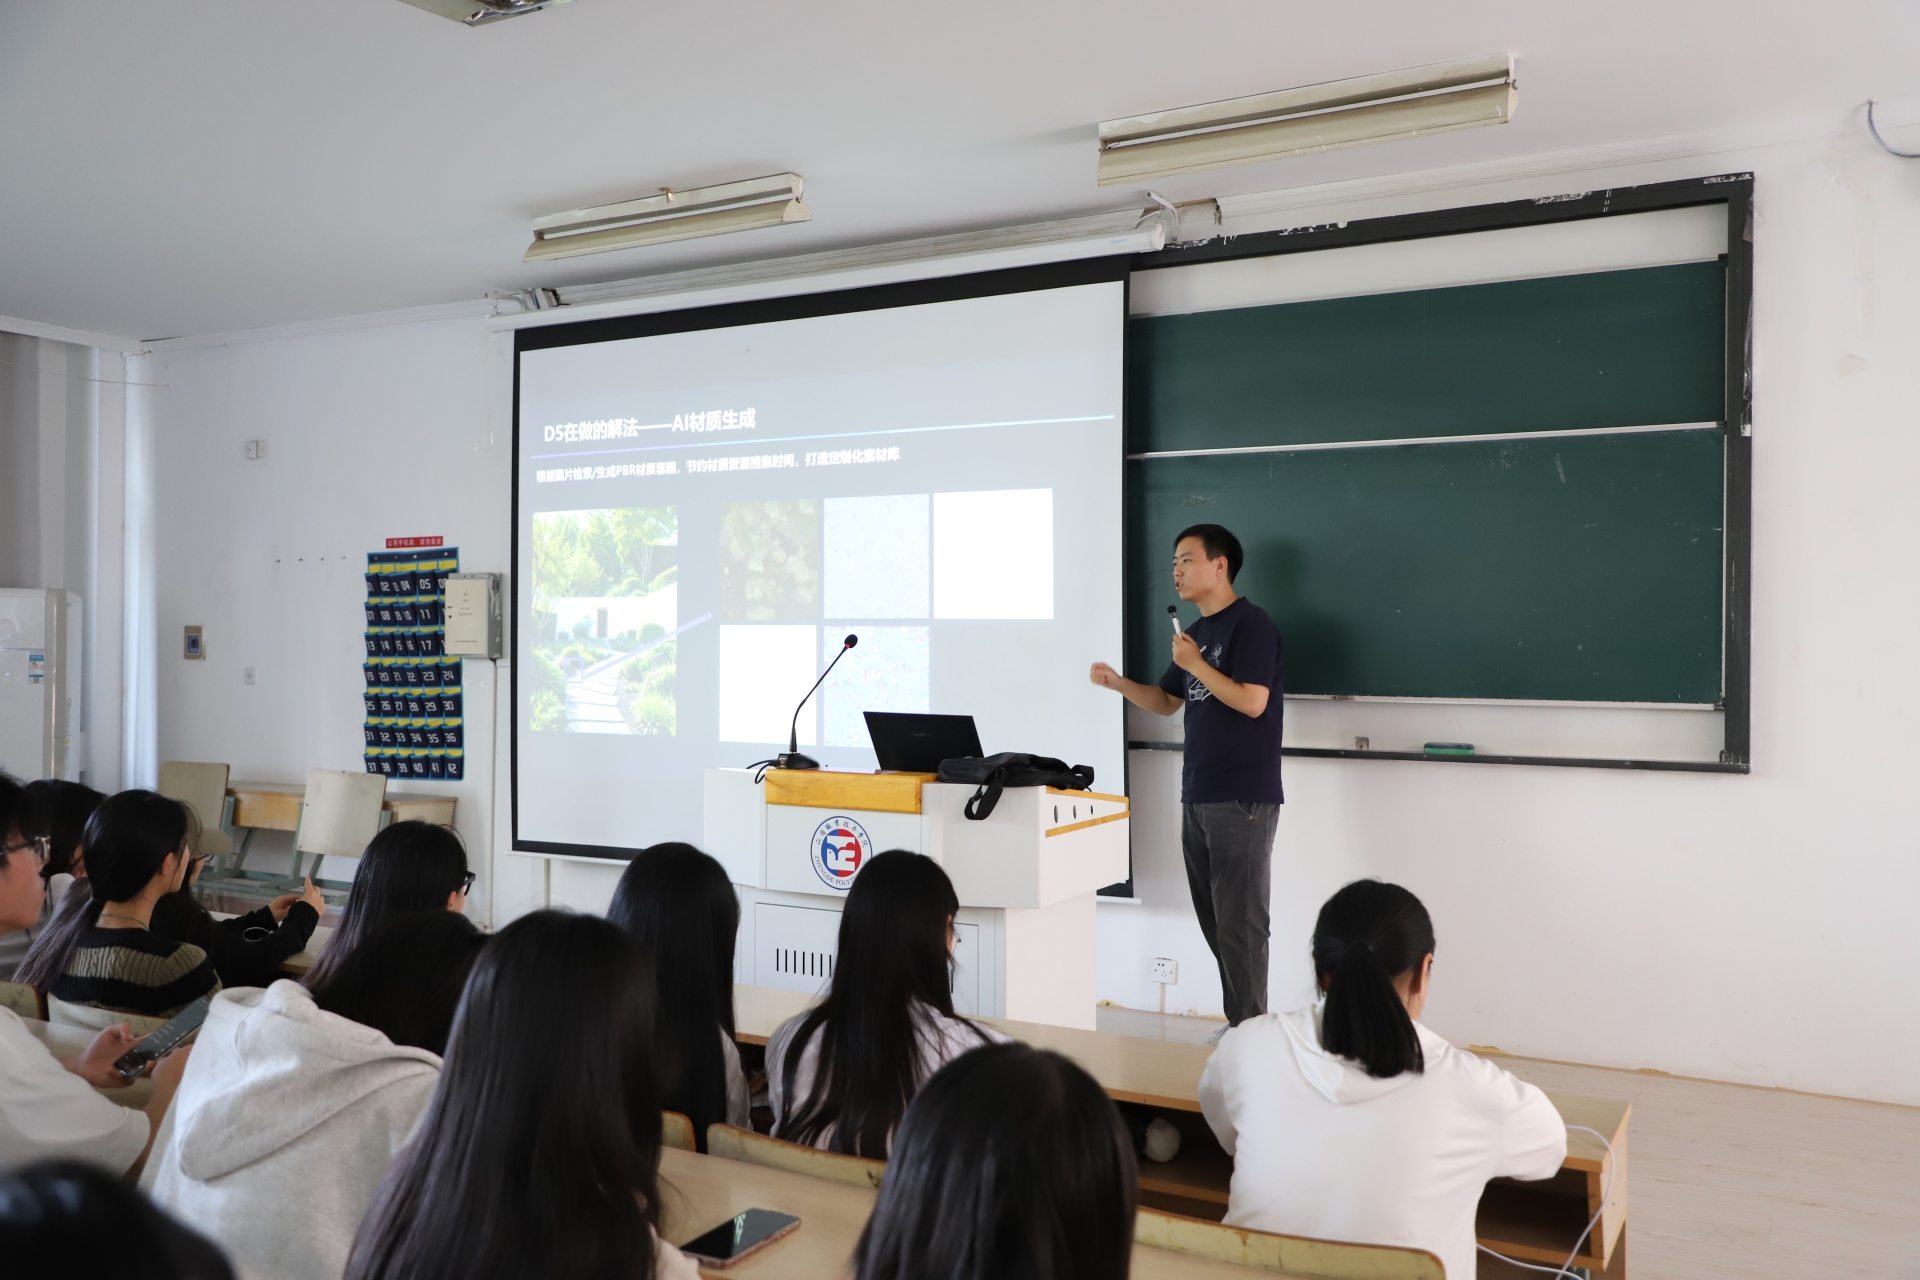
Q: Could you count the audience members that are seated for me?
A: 12